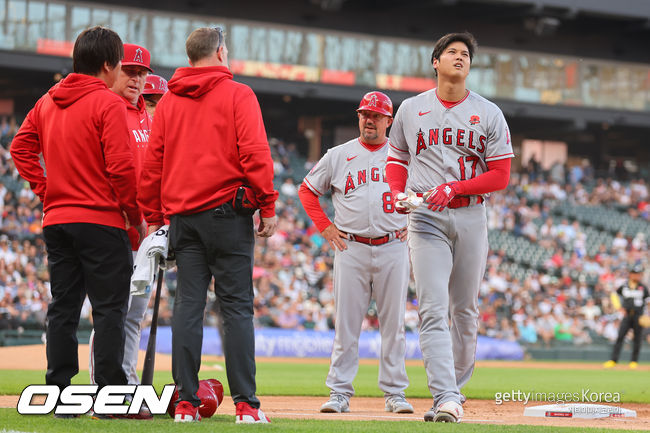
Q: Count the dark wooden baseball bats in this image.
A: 1